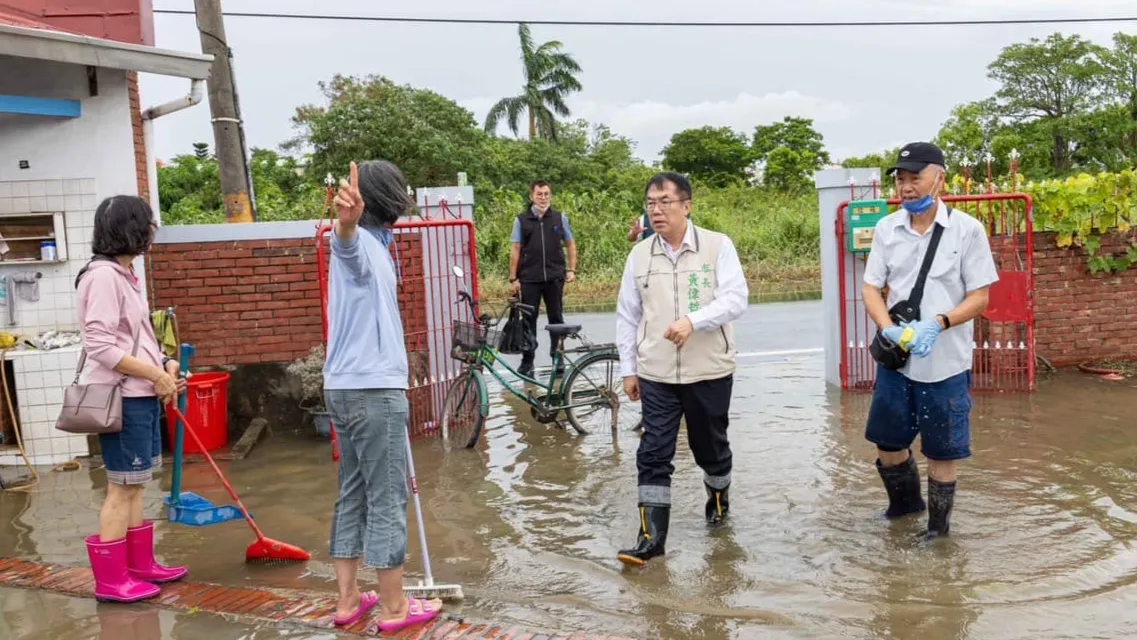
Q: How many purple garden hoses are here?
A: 0